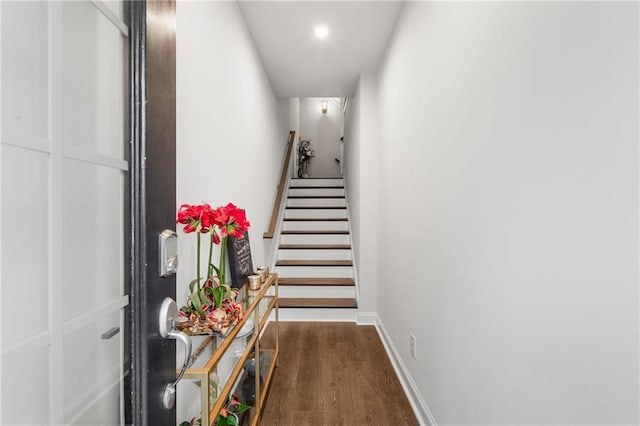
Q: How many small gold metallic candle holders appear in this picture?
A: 3